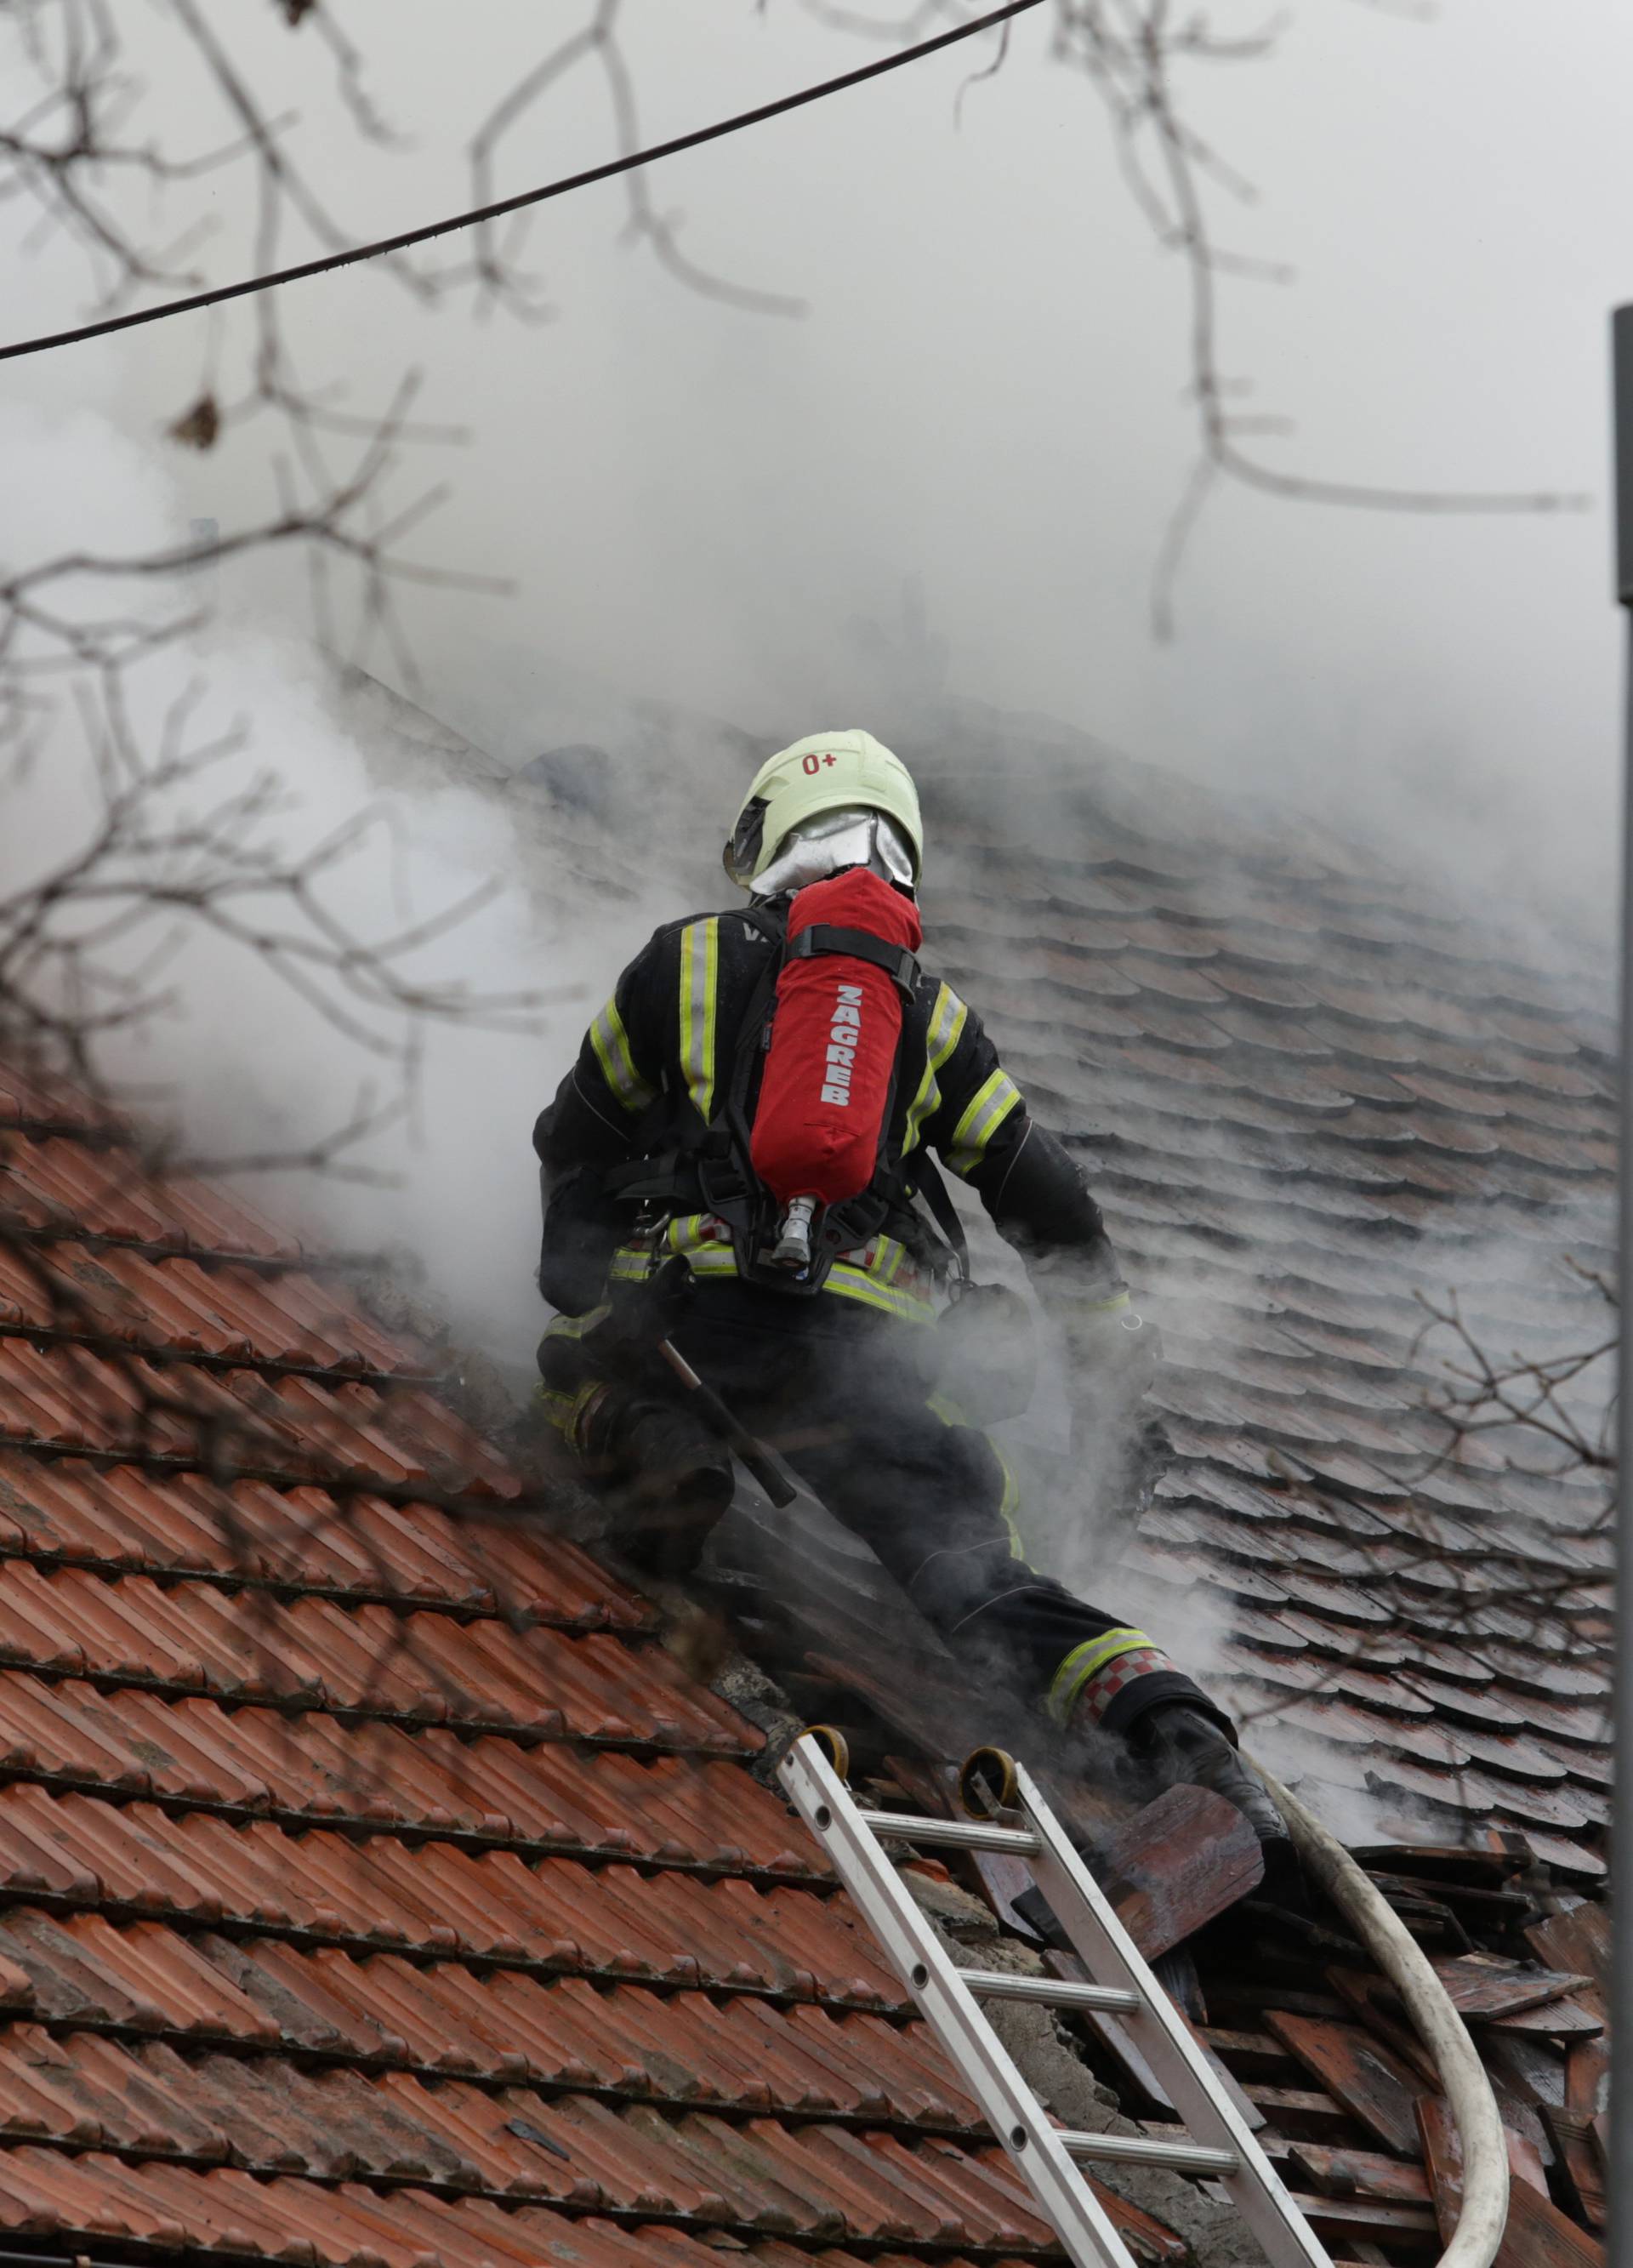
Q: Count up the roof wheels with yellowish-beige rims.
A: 2